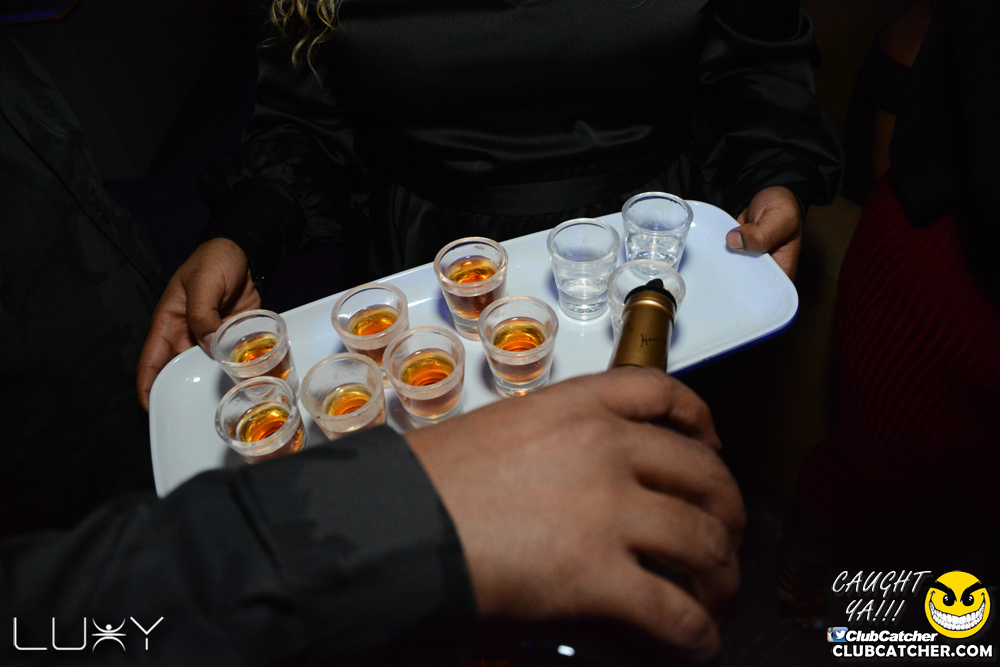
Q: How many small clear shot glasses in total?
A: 10